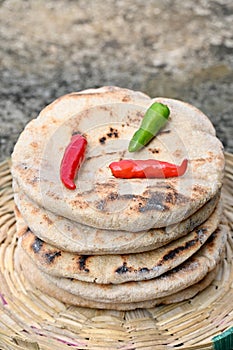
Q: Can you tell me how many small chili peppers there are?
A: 3